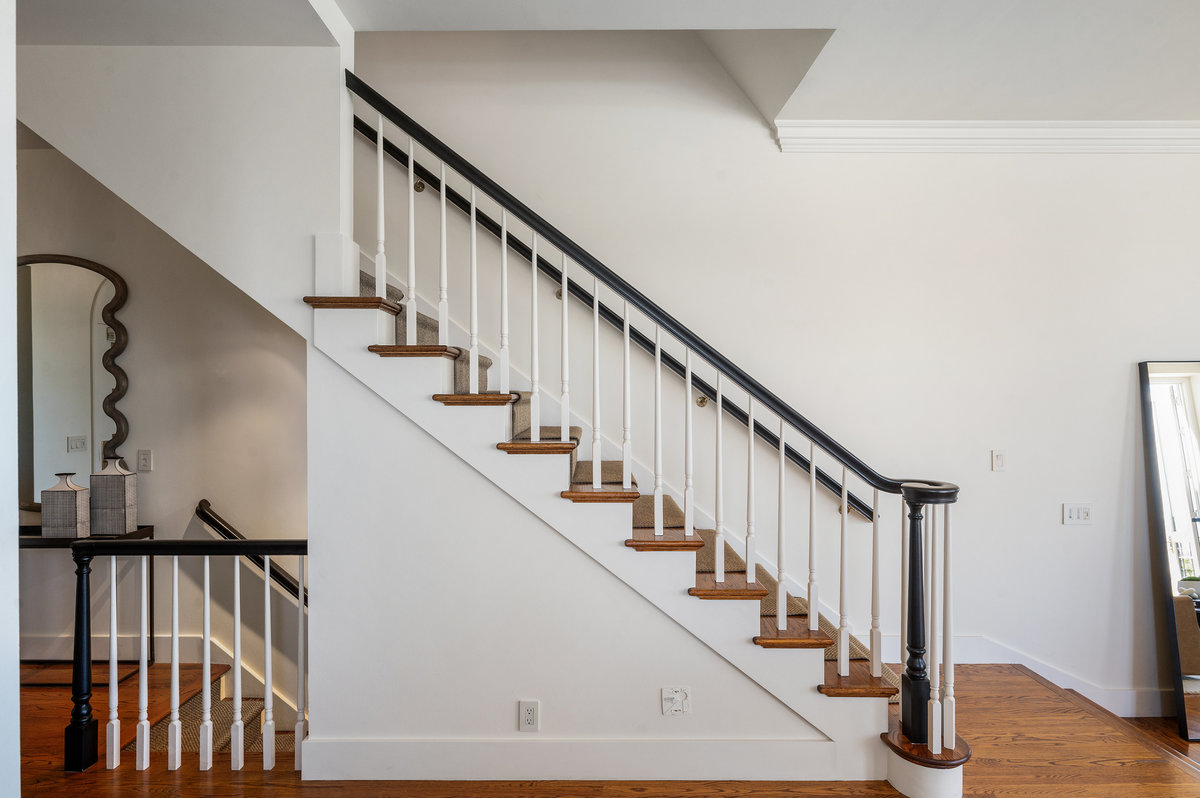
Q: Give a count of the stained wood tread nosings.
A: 10